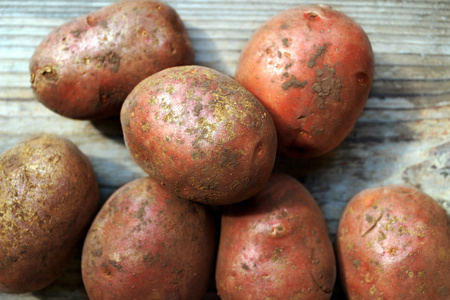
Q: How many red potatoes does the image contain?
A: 7